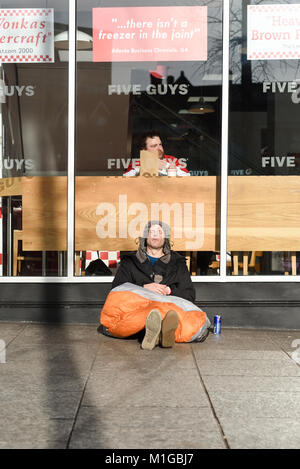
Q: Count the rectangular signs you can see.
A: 3